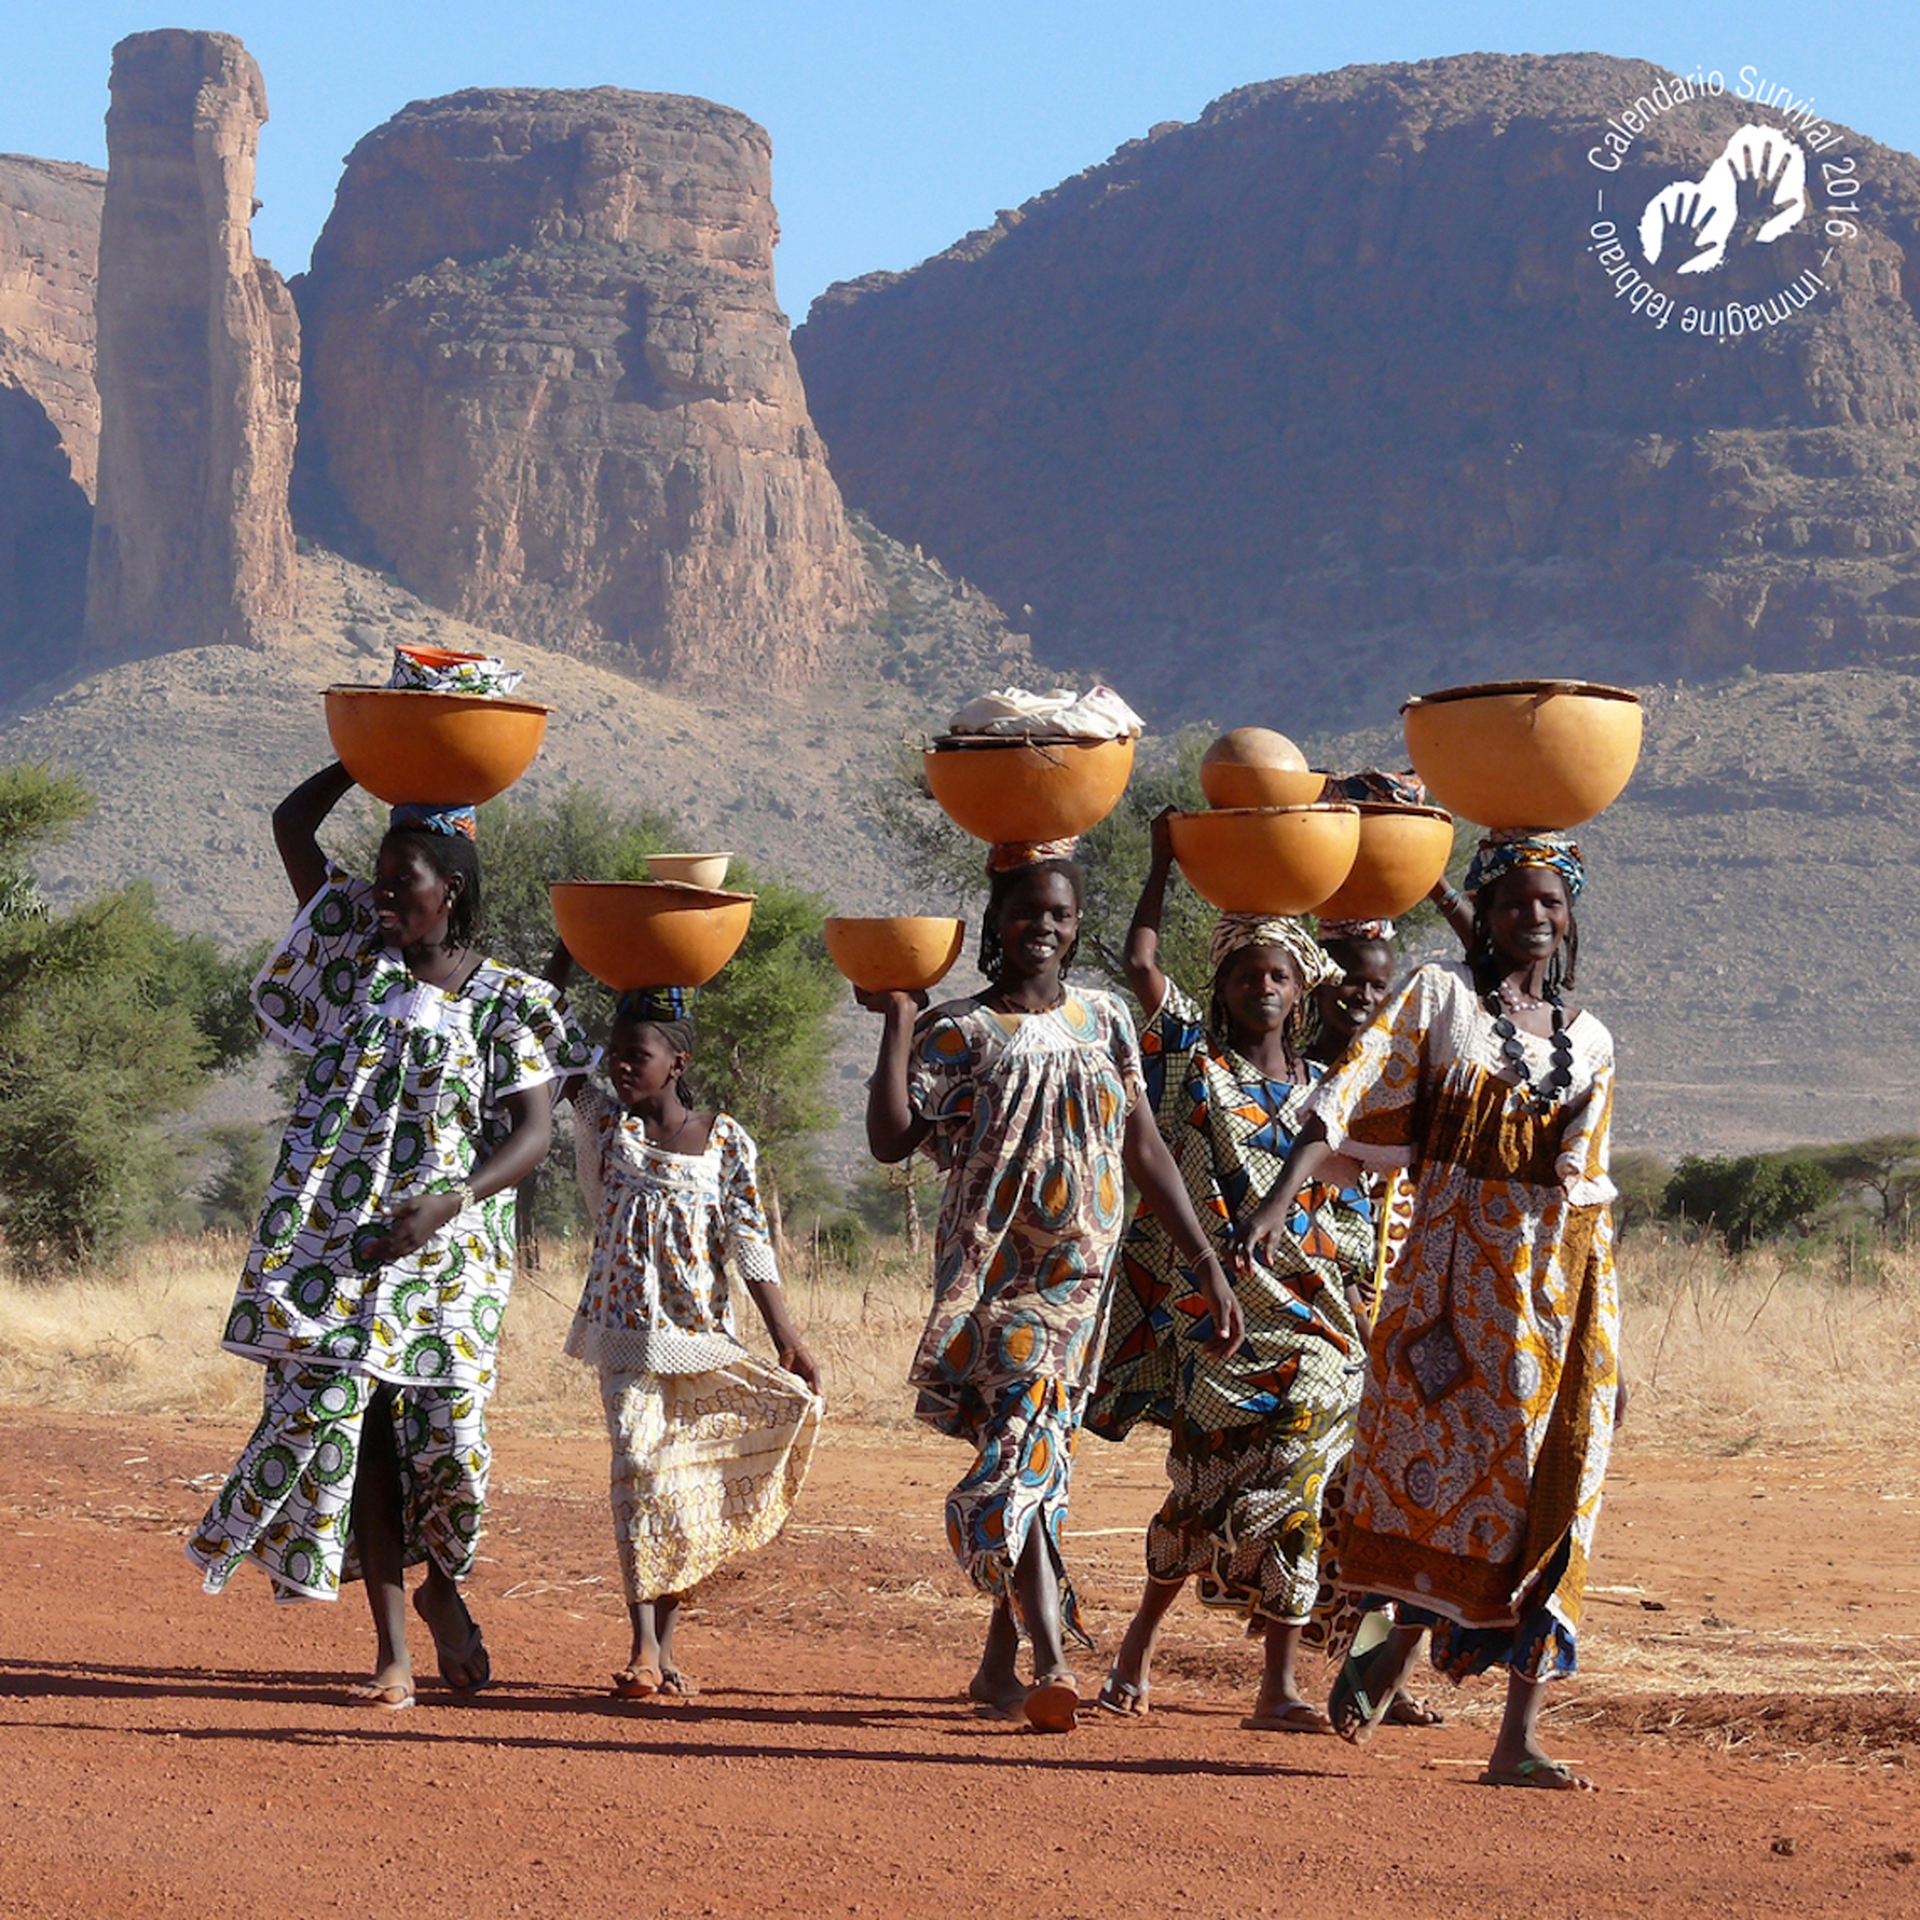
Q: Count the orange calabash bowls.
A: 8